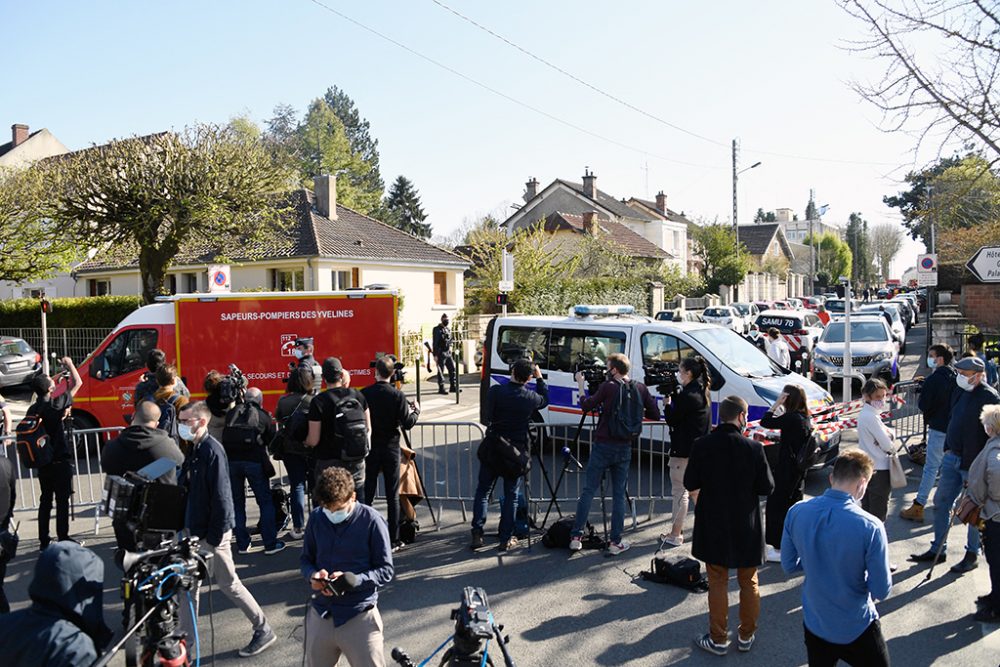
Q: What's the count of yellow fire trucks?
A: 0